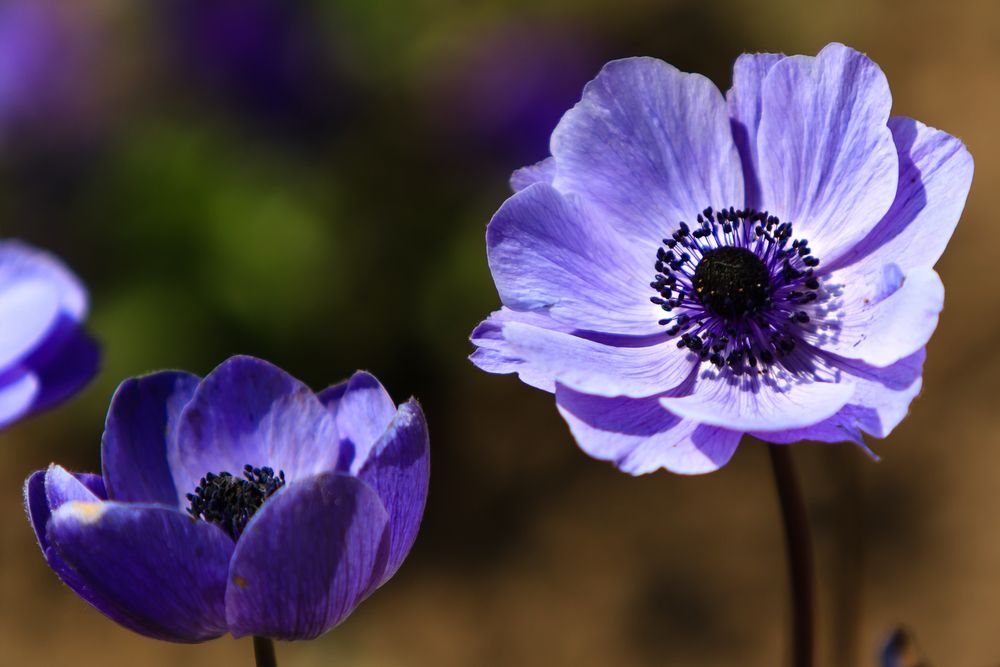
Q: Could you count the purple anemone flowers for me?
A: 3